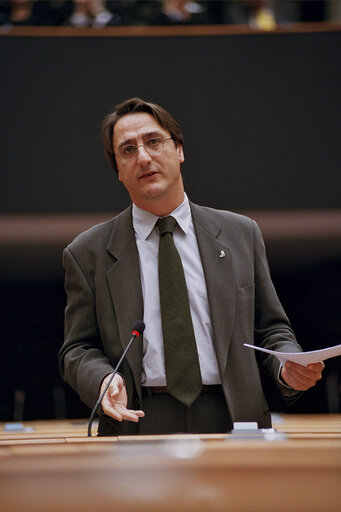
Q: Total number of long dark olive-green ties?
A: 1